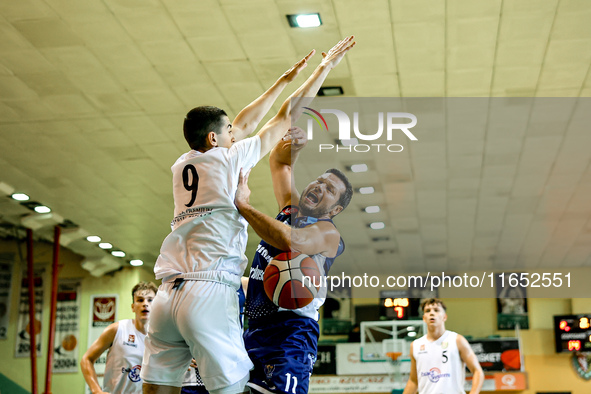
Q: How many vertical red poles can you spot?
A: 2